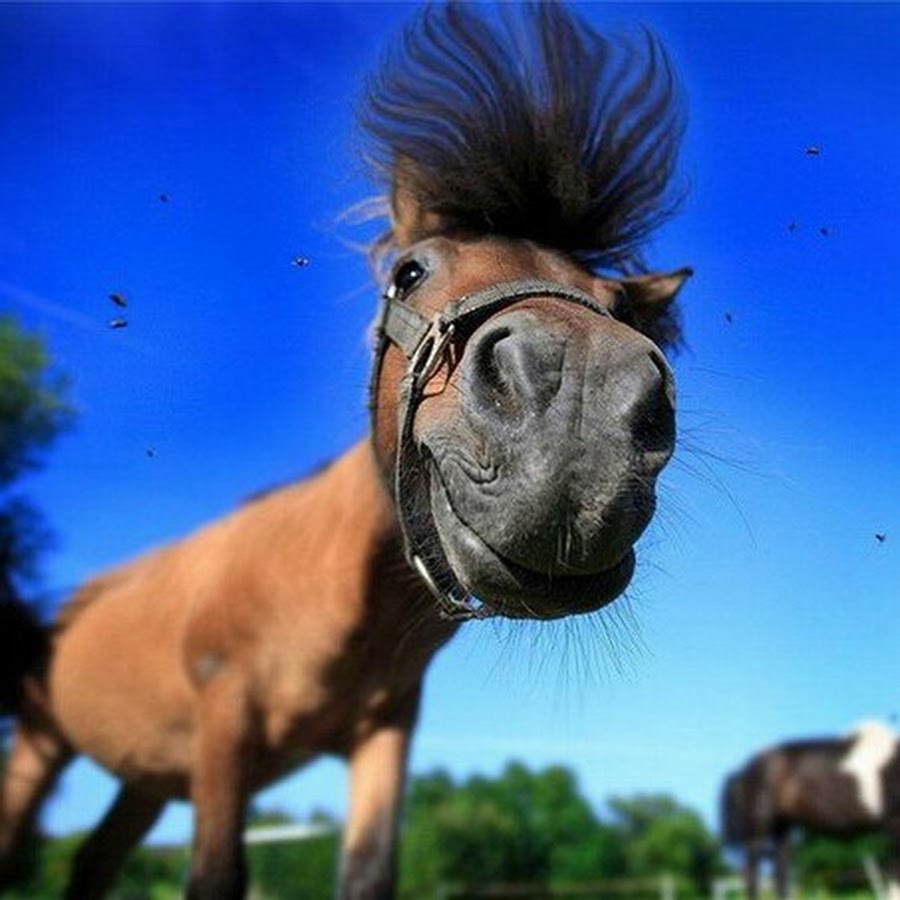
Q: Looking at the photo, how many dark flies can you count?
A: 10